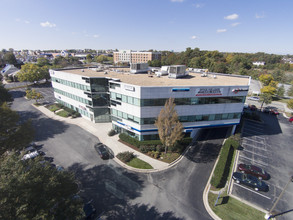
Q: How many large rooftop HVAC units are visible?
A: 2